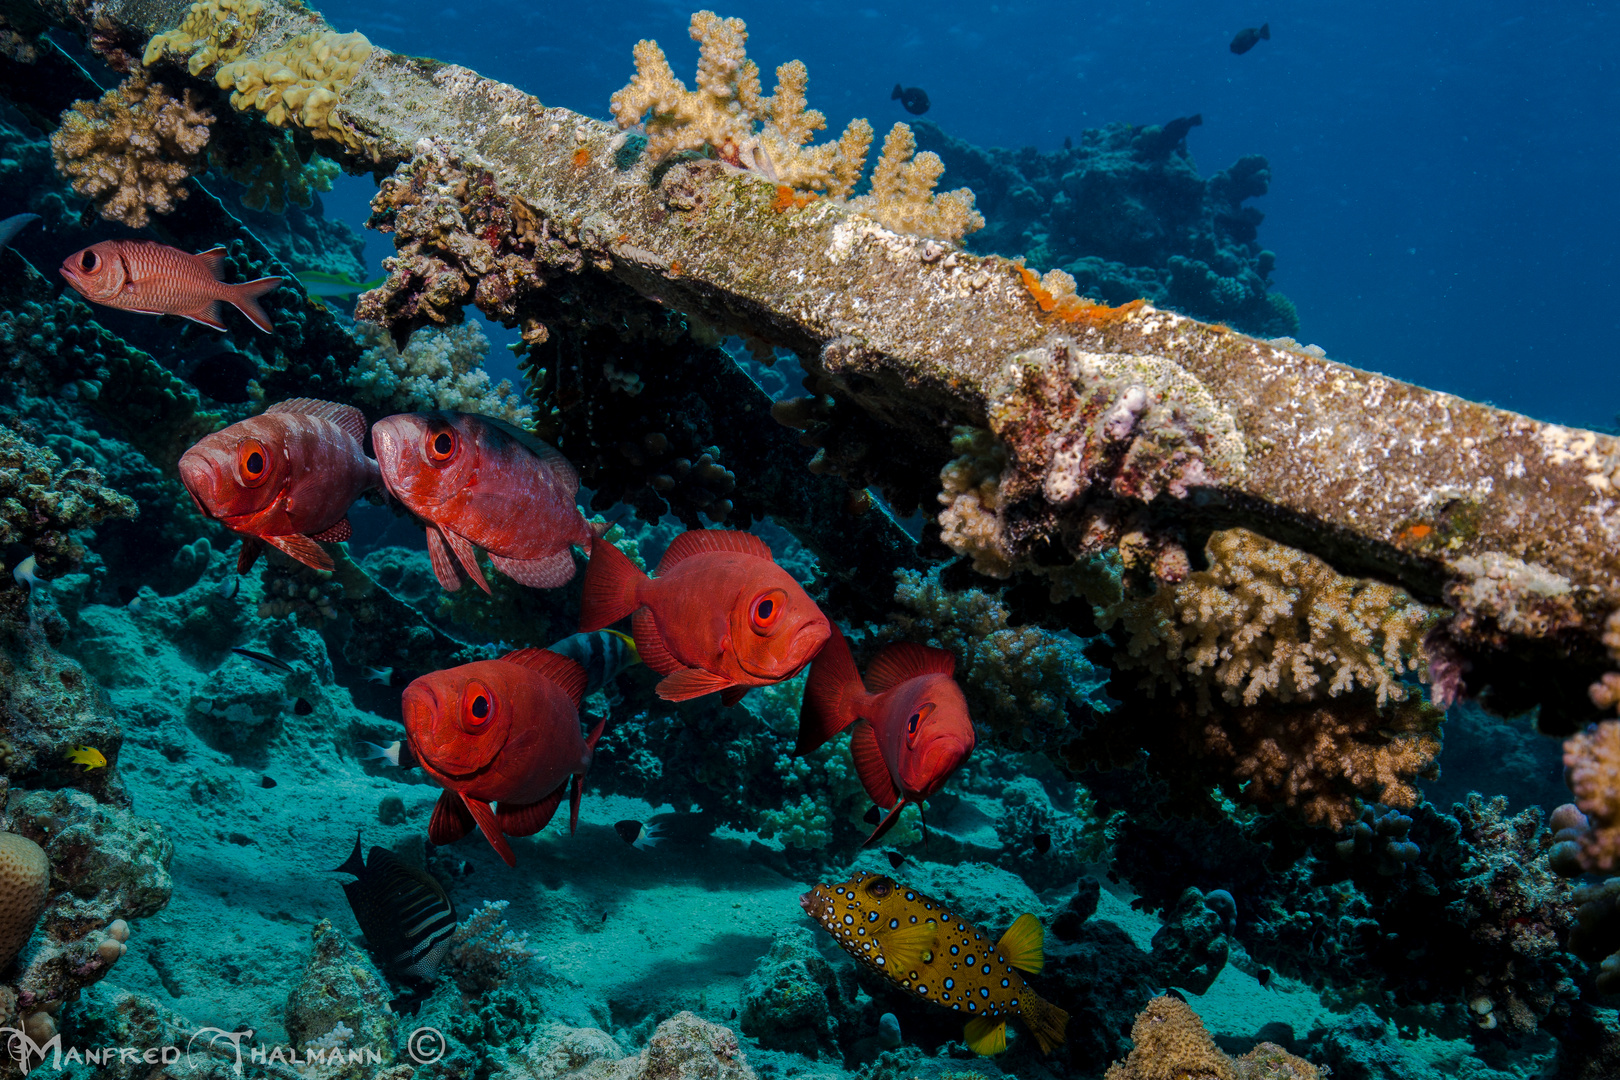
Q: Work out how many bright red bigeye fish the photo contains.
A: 5